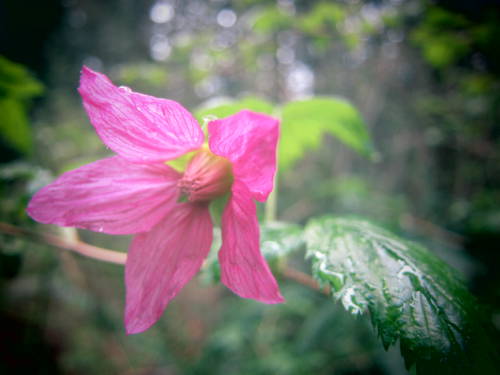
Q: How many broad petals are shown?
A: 5